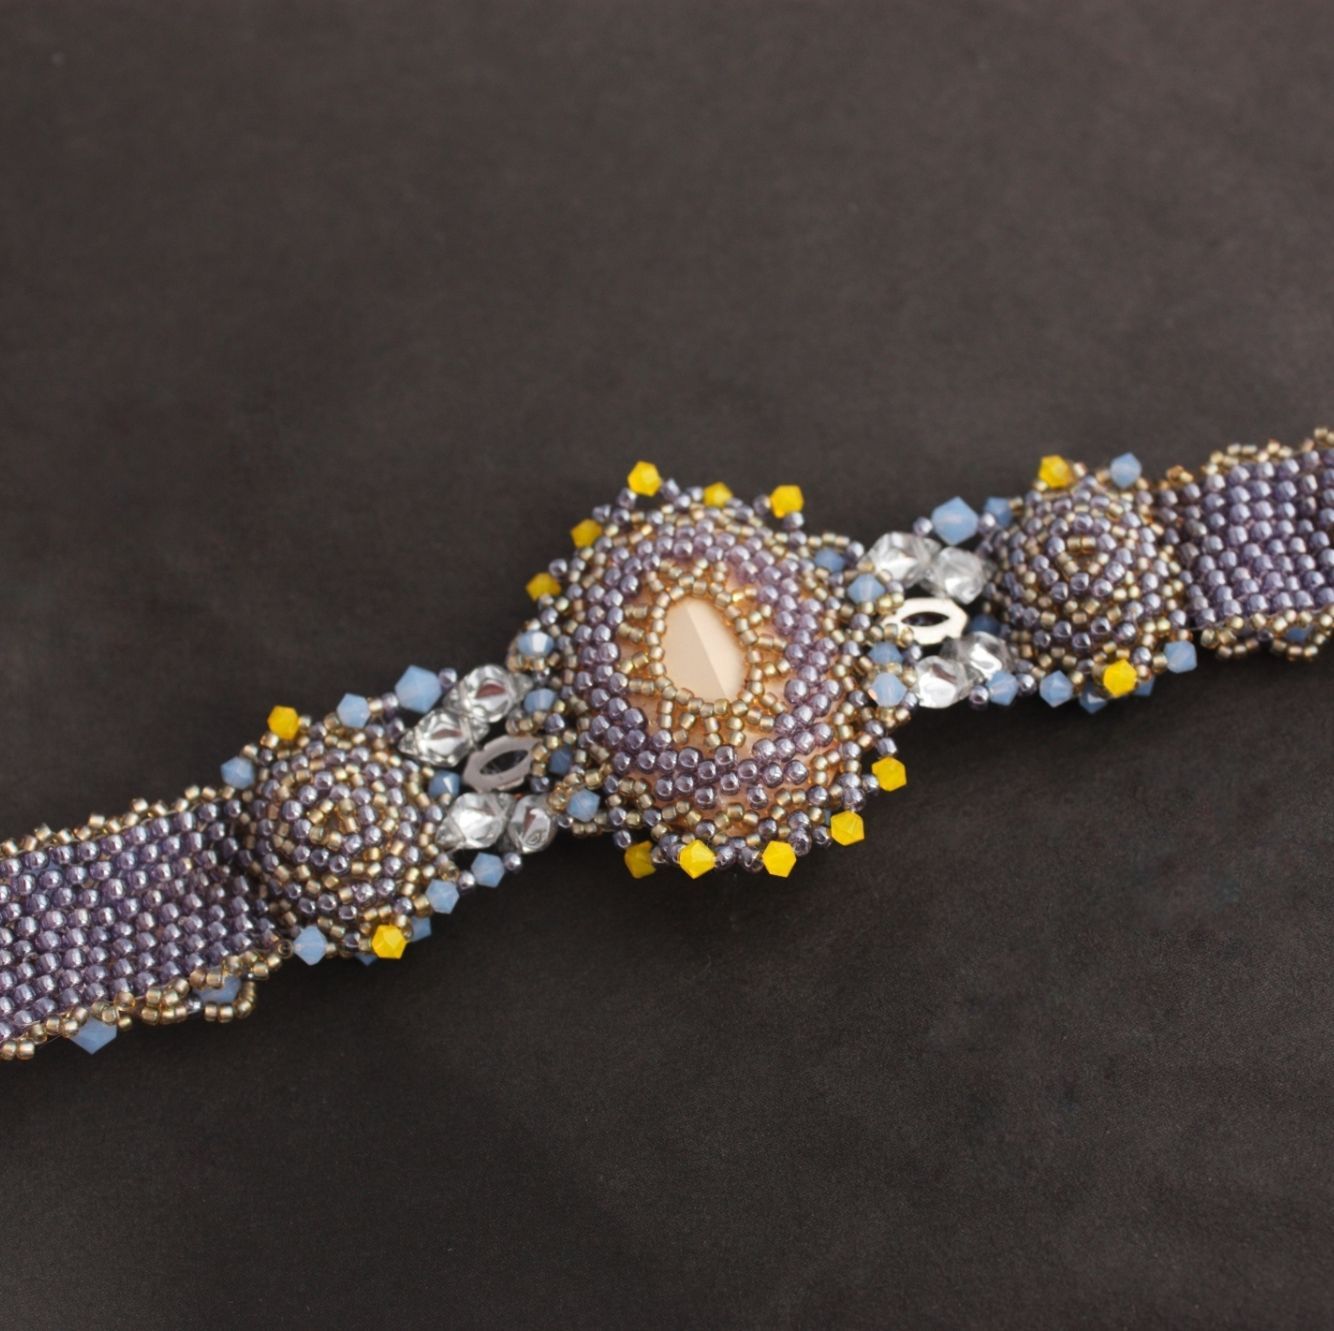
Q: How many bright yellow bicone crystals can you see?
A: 14